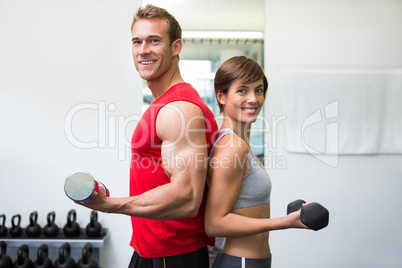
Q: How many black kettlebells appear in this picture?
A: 11